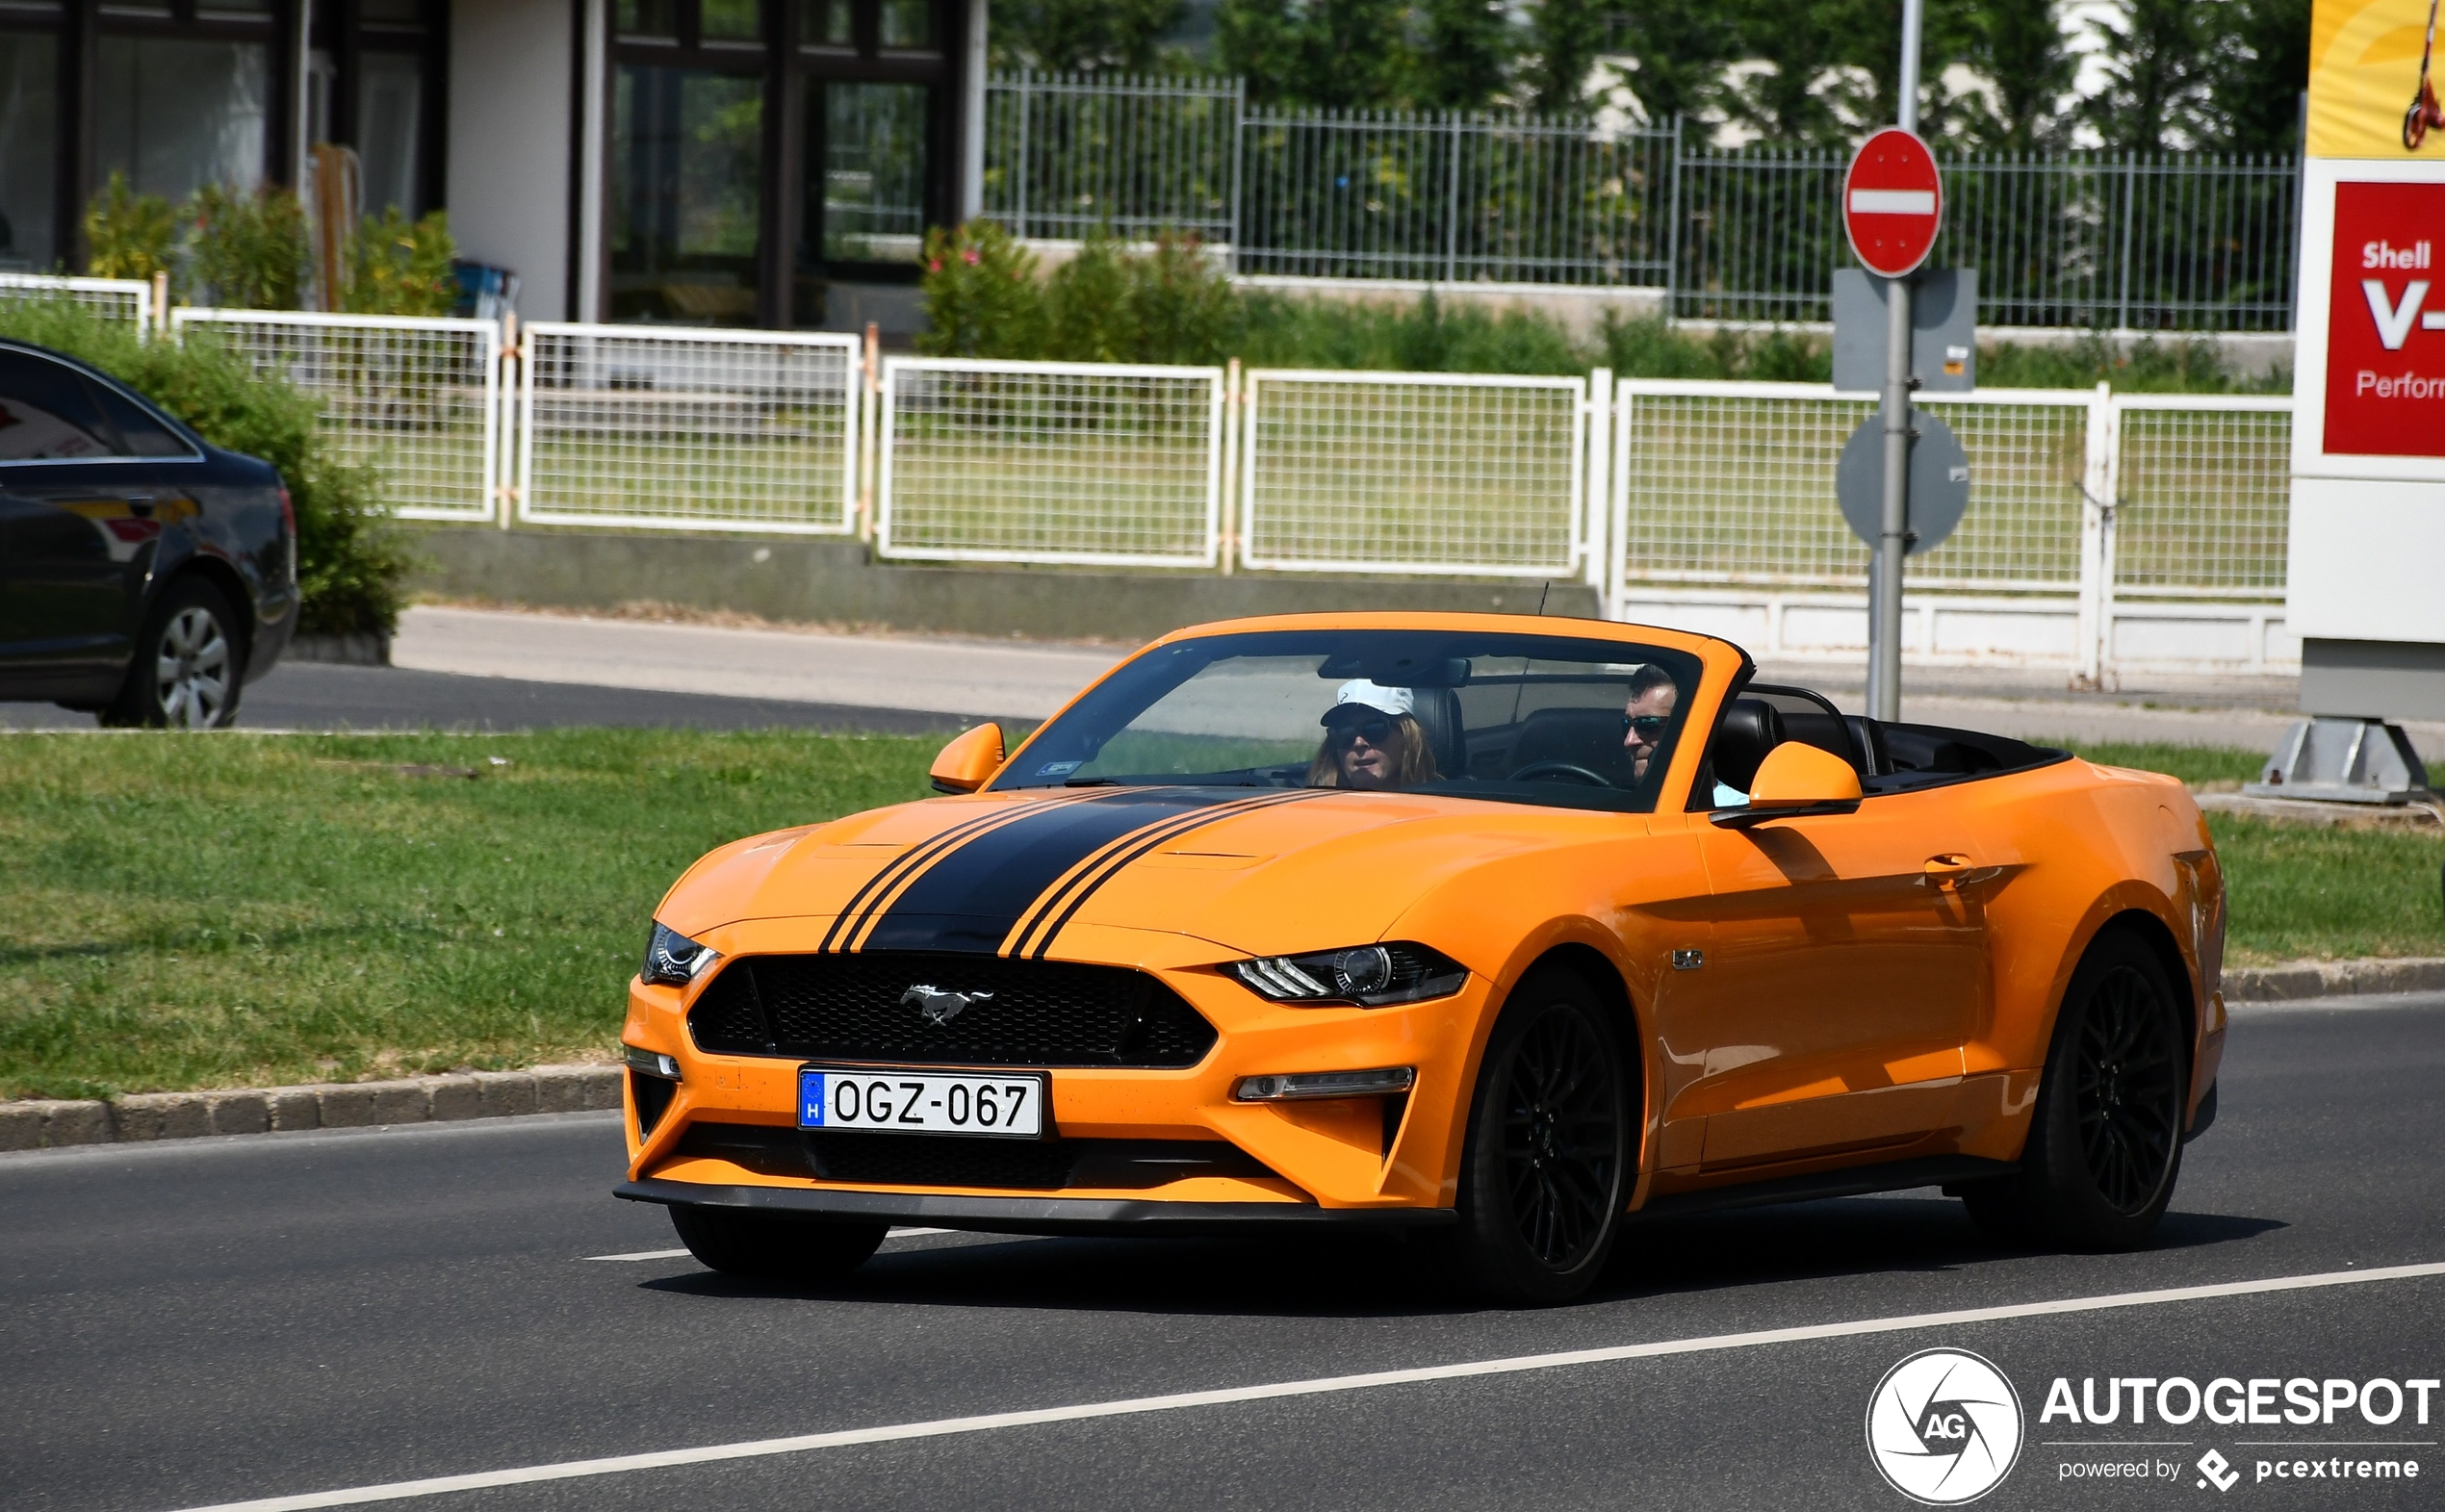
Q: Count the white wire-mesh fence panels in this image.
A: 7